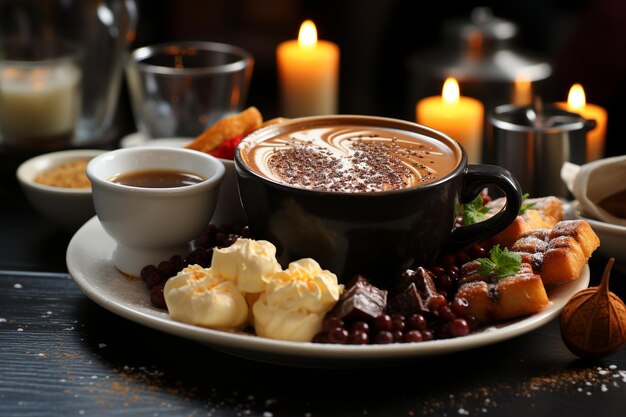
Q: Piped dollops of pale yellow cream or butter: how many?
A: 3